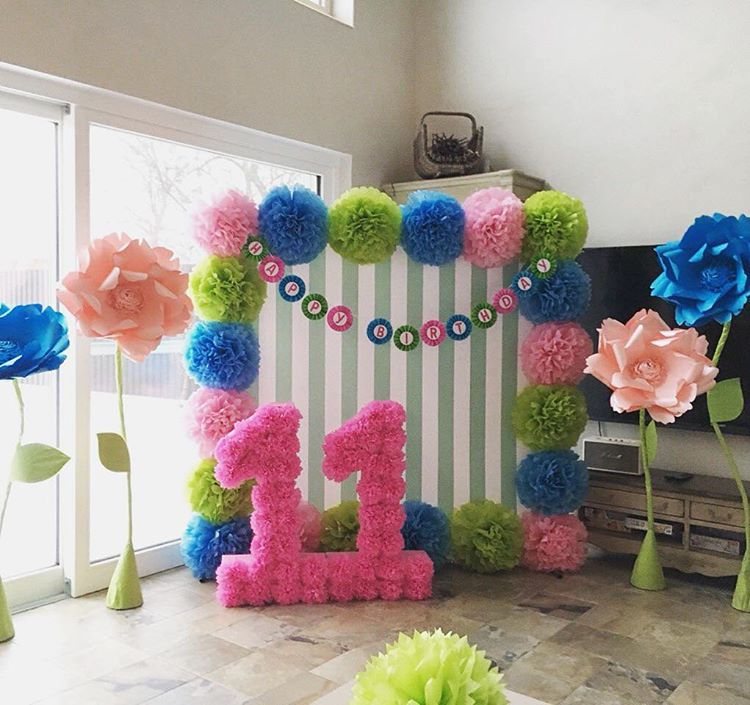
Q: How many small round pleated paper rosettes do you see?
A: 13